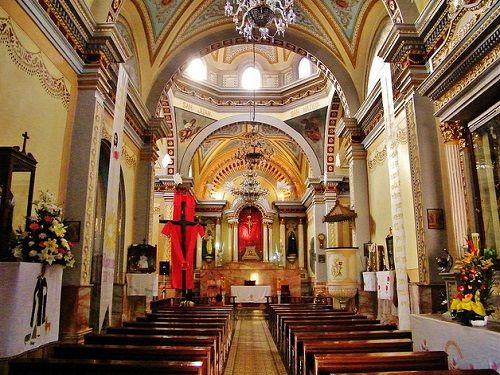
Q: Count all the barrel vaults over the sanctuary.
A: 1